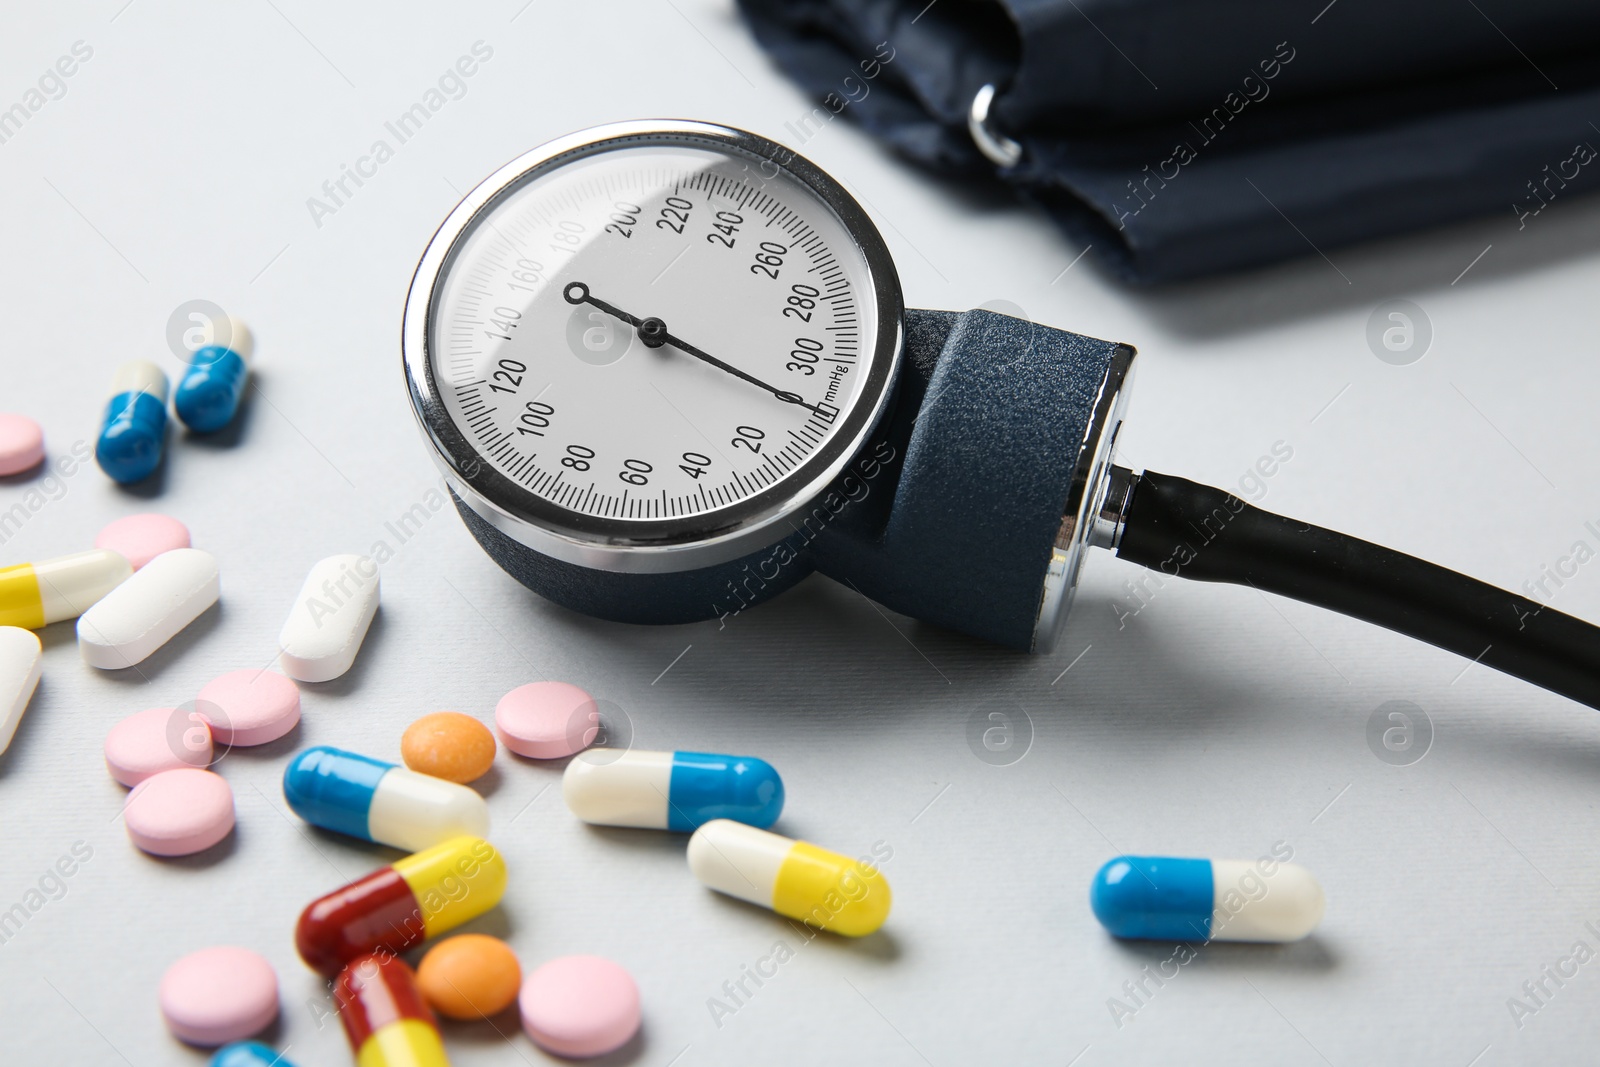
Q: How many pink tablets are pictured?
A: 8